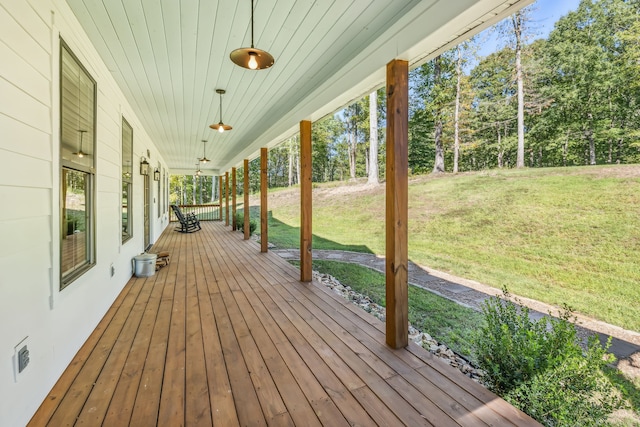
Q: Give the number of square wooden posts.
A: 7